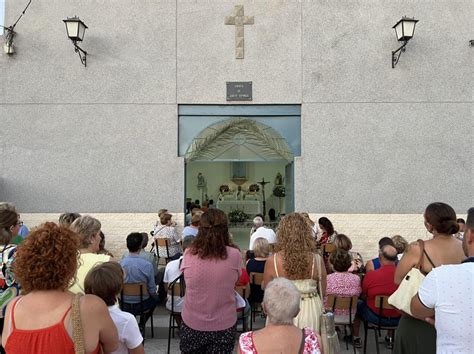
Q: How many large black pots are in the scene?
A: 0